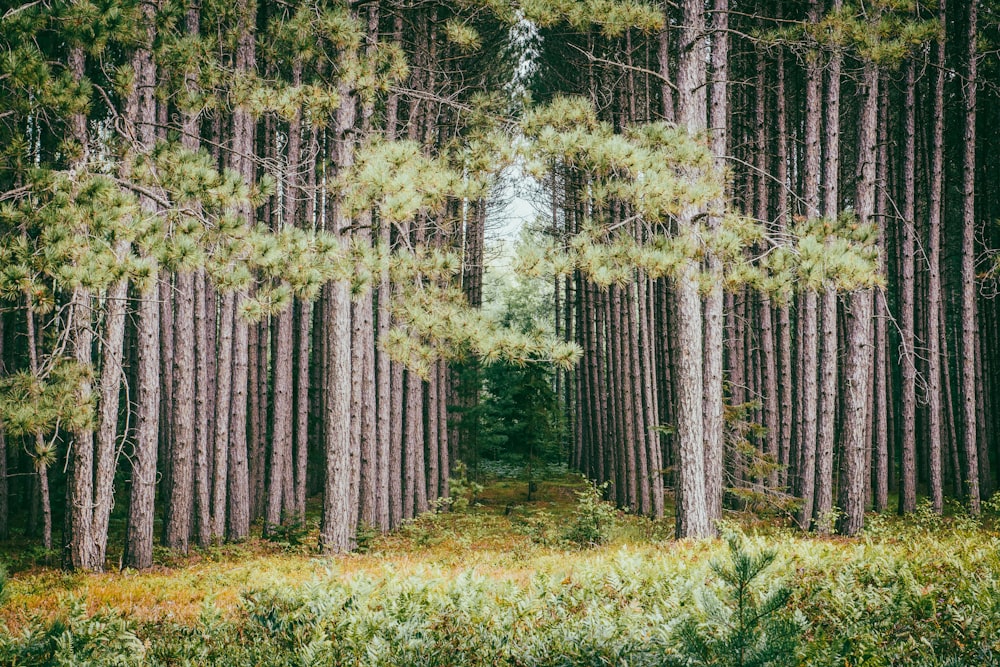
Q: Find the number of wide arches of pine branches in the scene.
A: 1